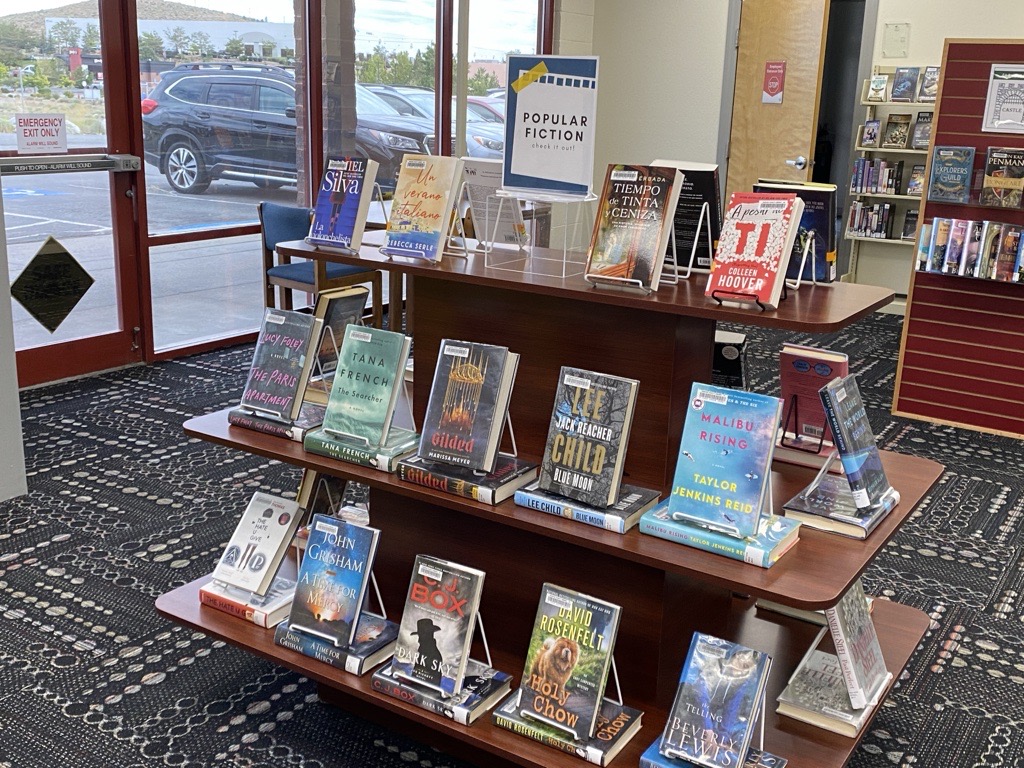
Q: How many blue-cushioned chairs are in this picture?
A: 1